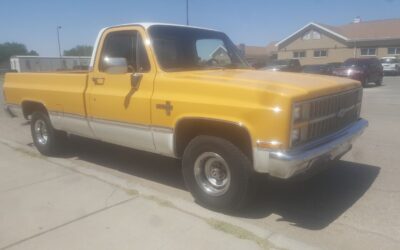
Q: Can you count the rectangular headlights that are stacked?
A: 2